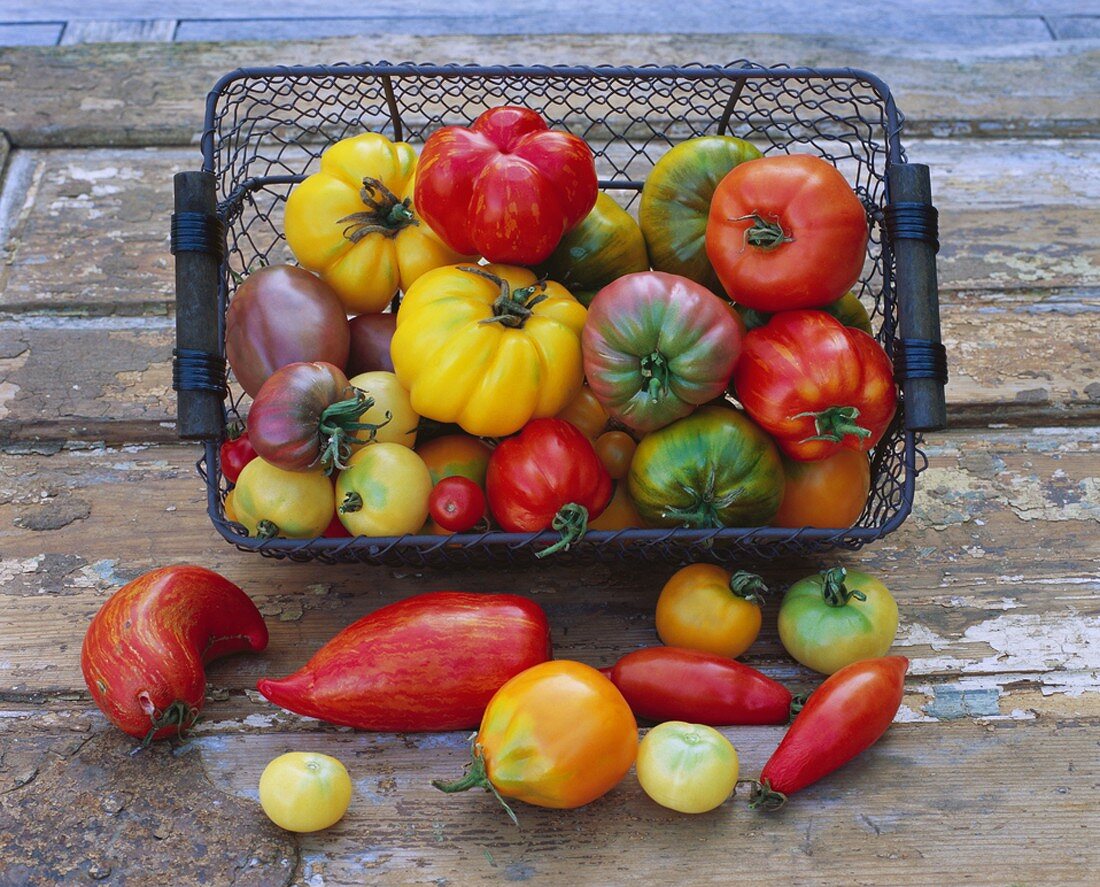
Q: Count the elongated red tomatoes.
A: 4